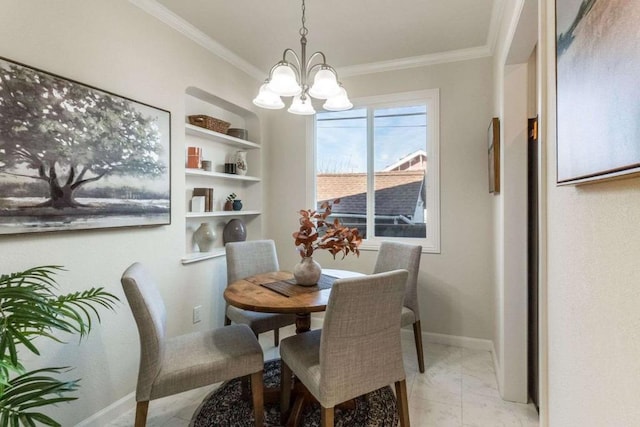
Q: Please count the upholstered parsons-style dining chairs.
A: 4